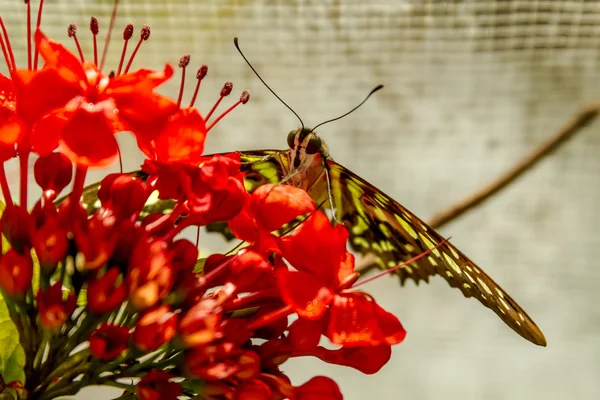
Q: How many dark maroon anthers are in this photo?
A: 8